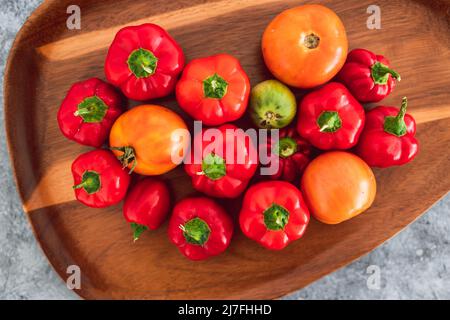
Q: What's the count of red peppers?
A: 12